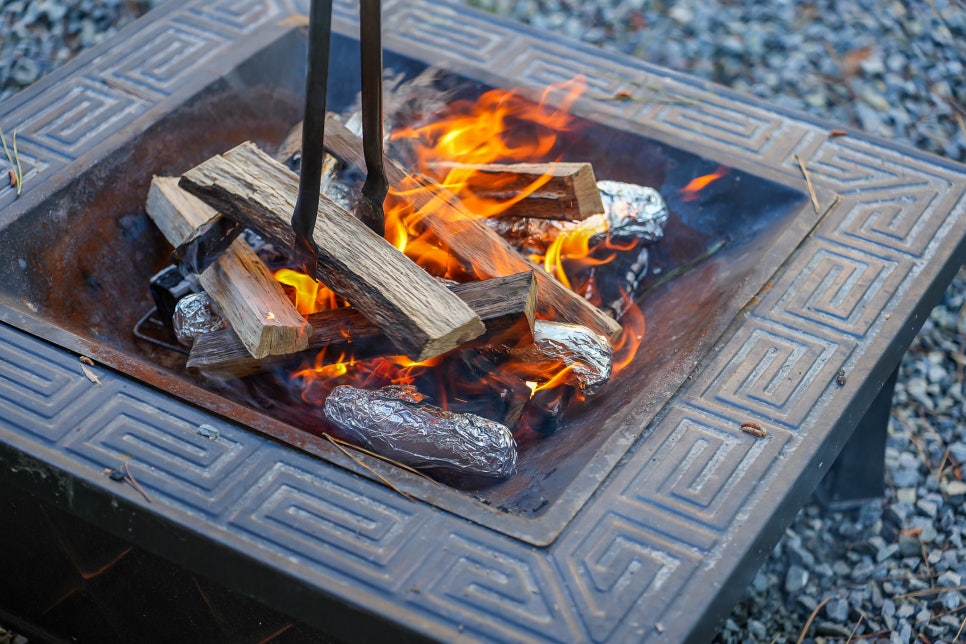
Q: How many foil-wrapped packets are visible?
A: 4